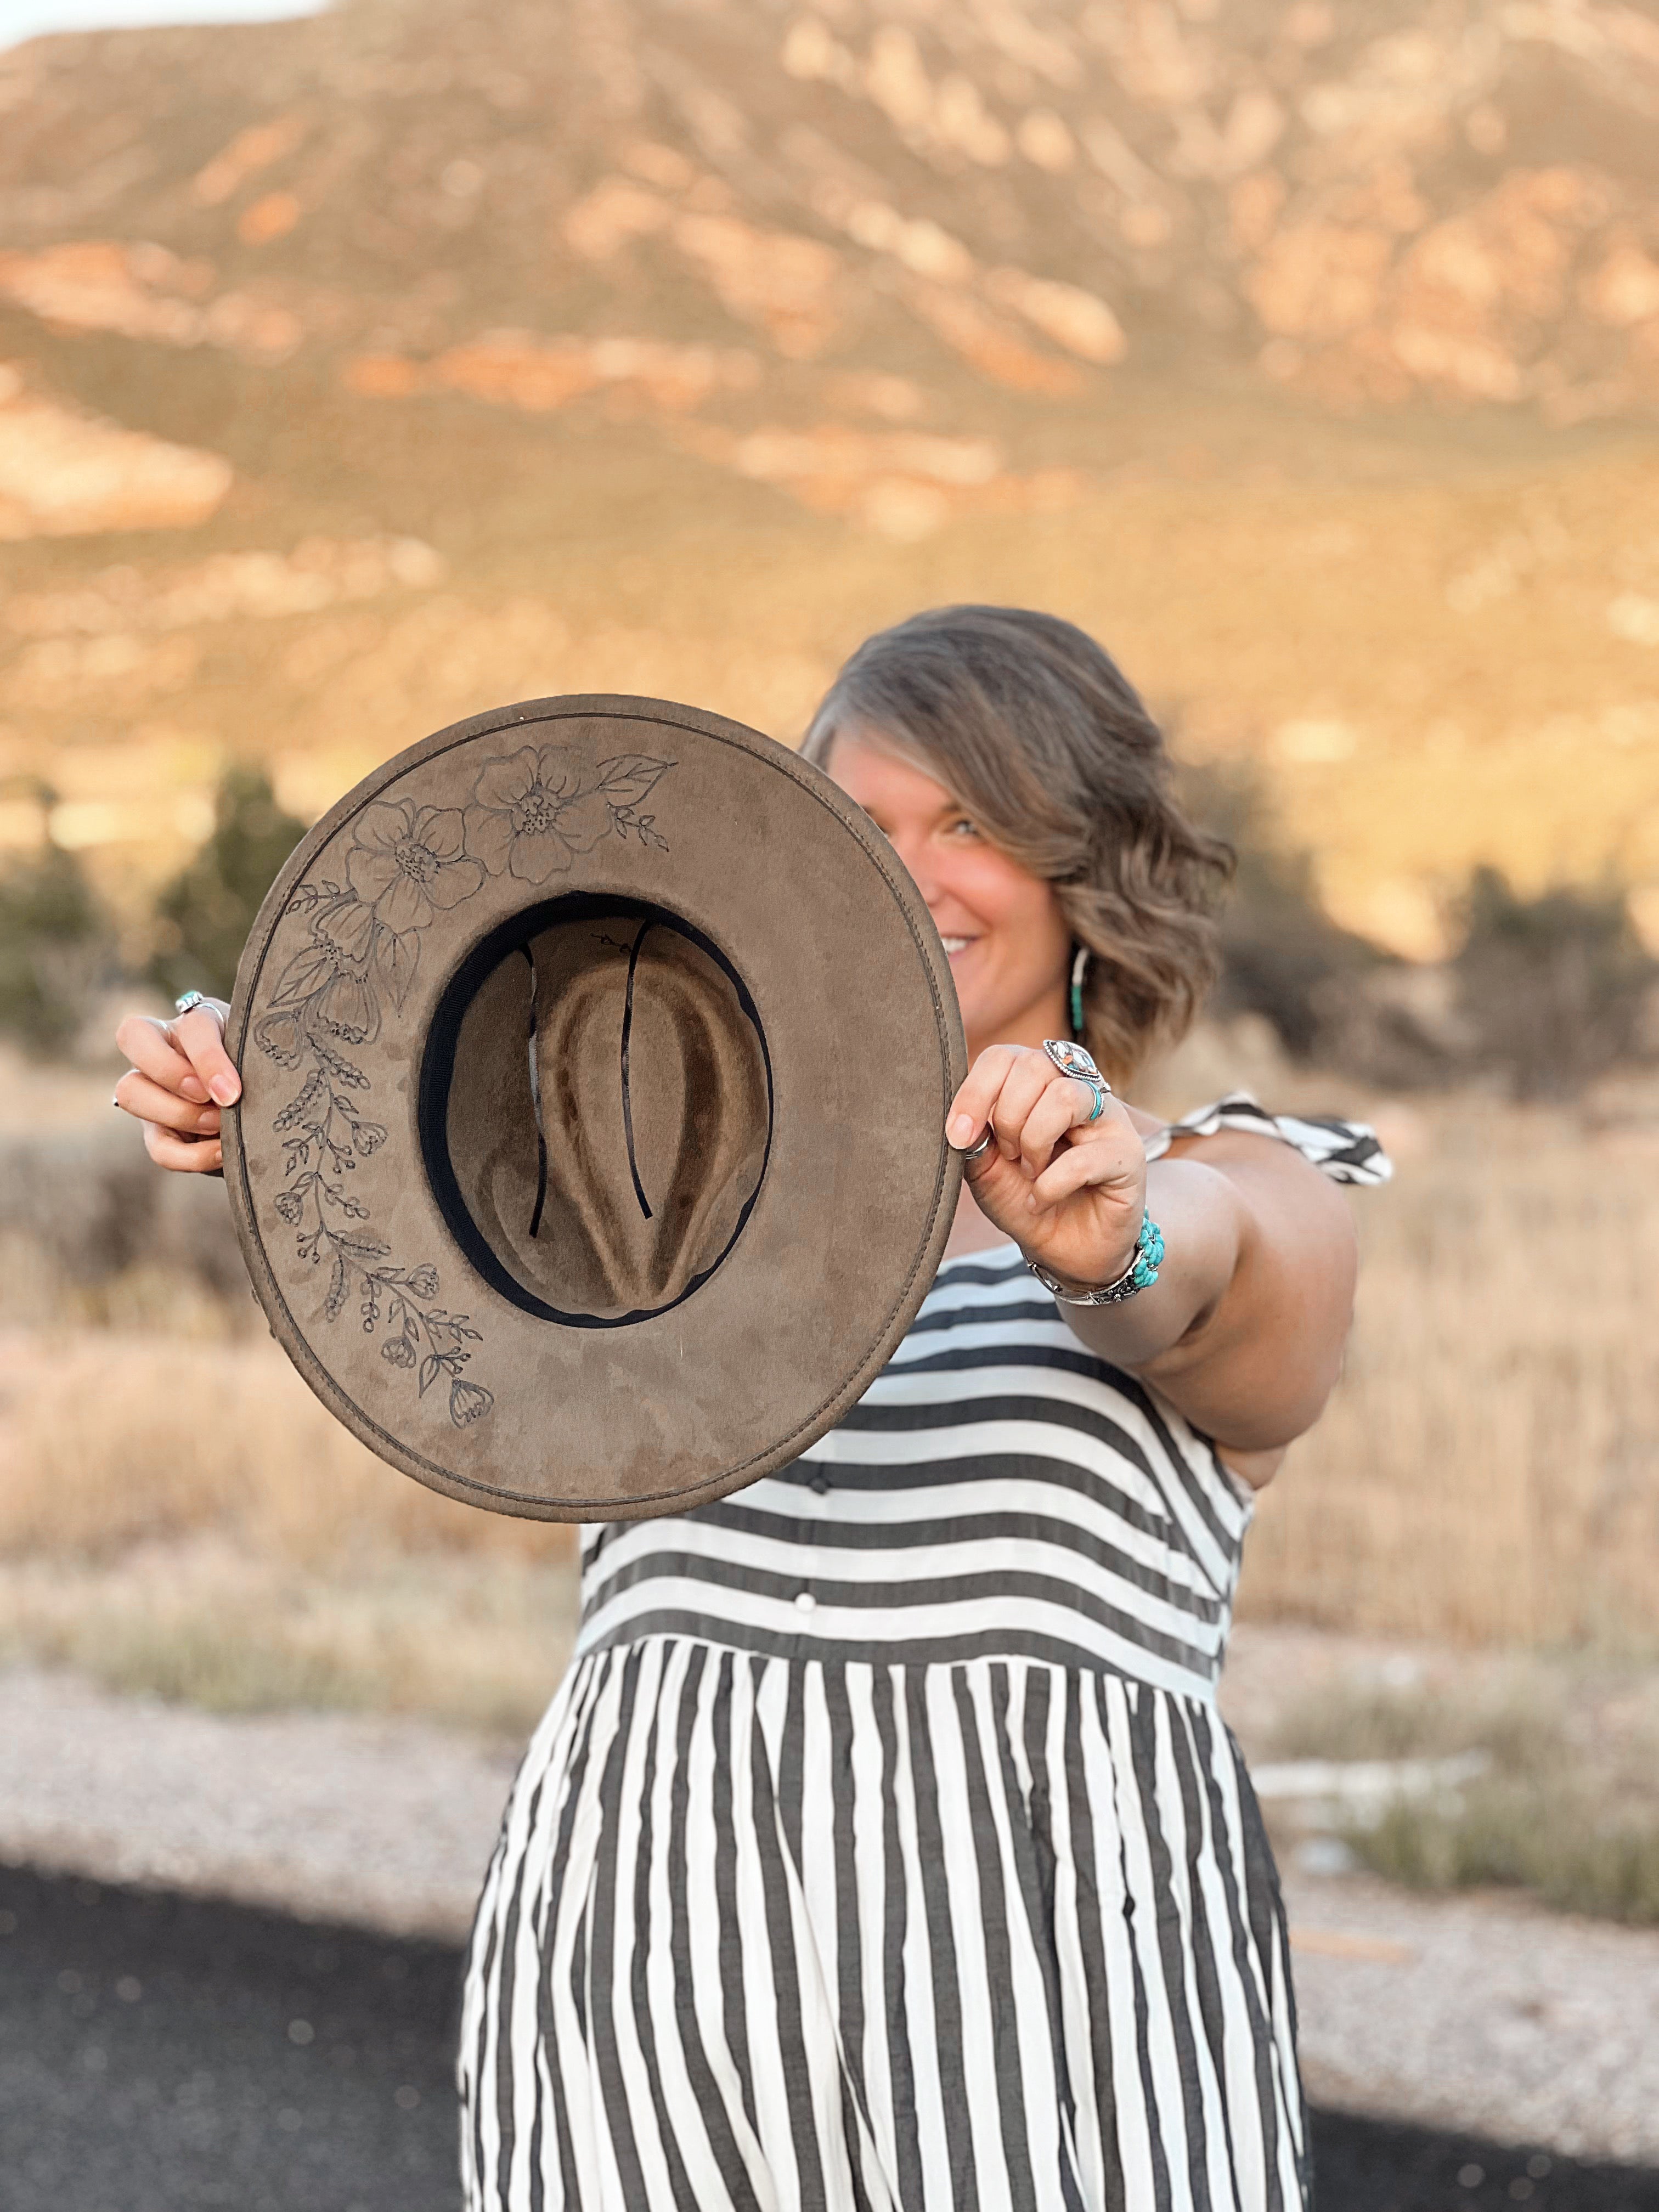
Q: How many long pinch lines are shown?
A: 2